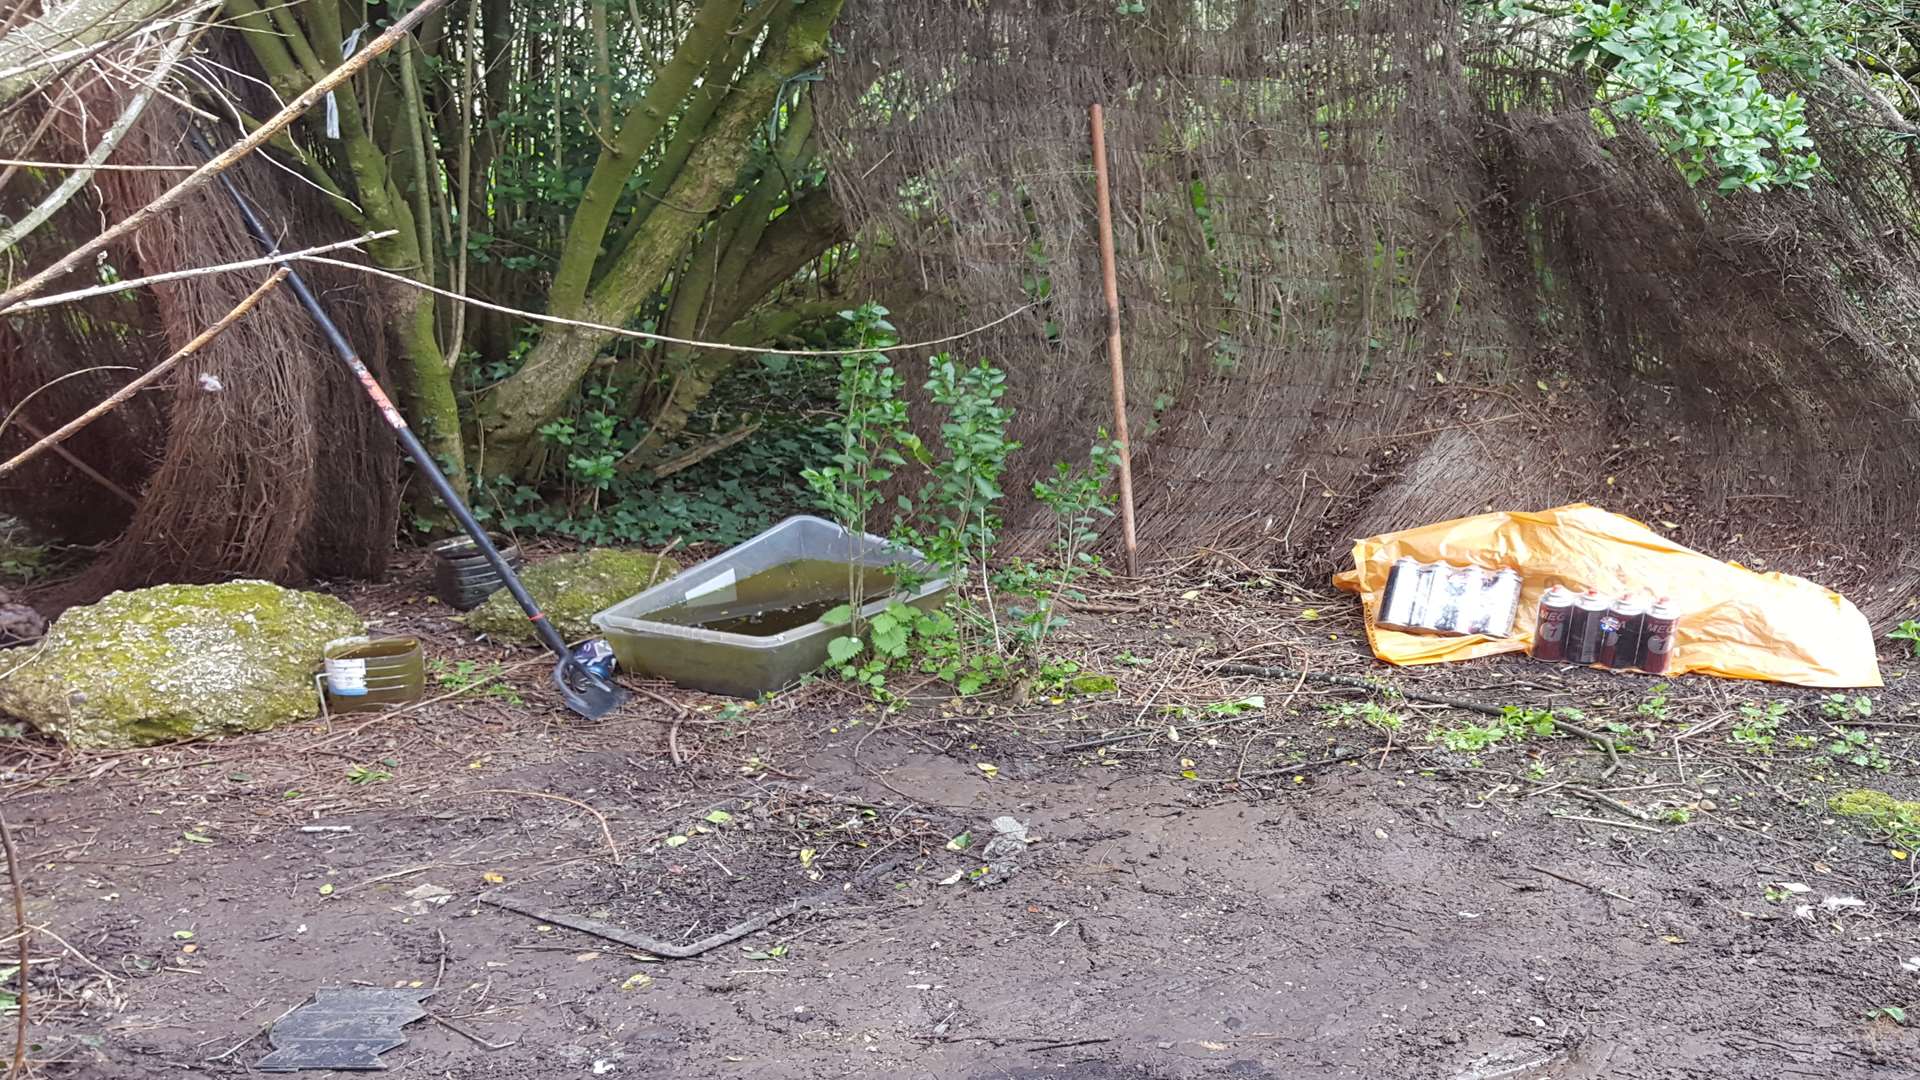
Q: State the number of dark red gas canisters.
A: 4